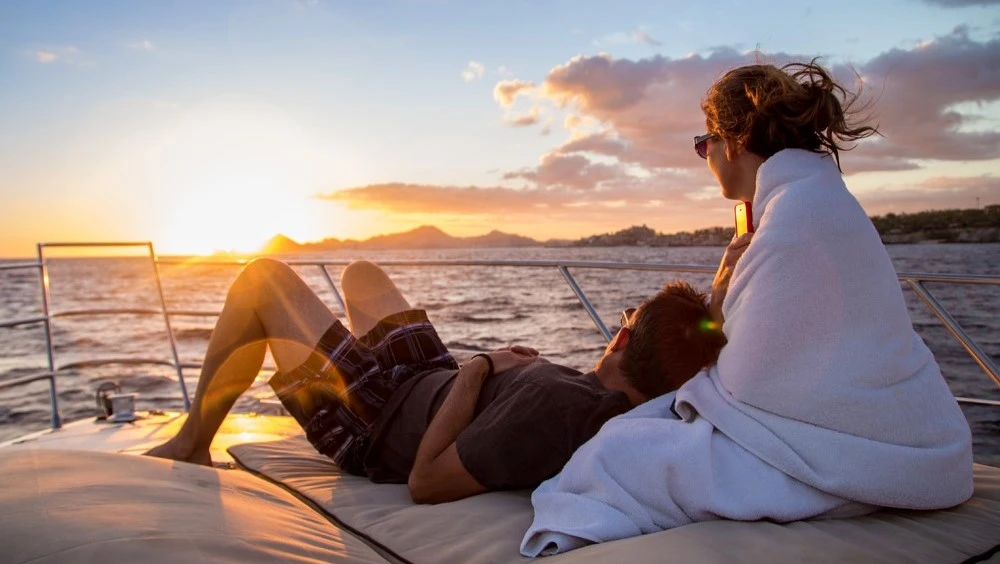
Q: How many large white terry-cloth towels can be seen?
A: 1